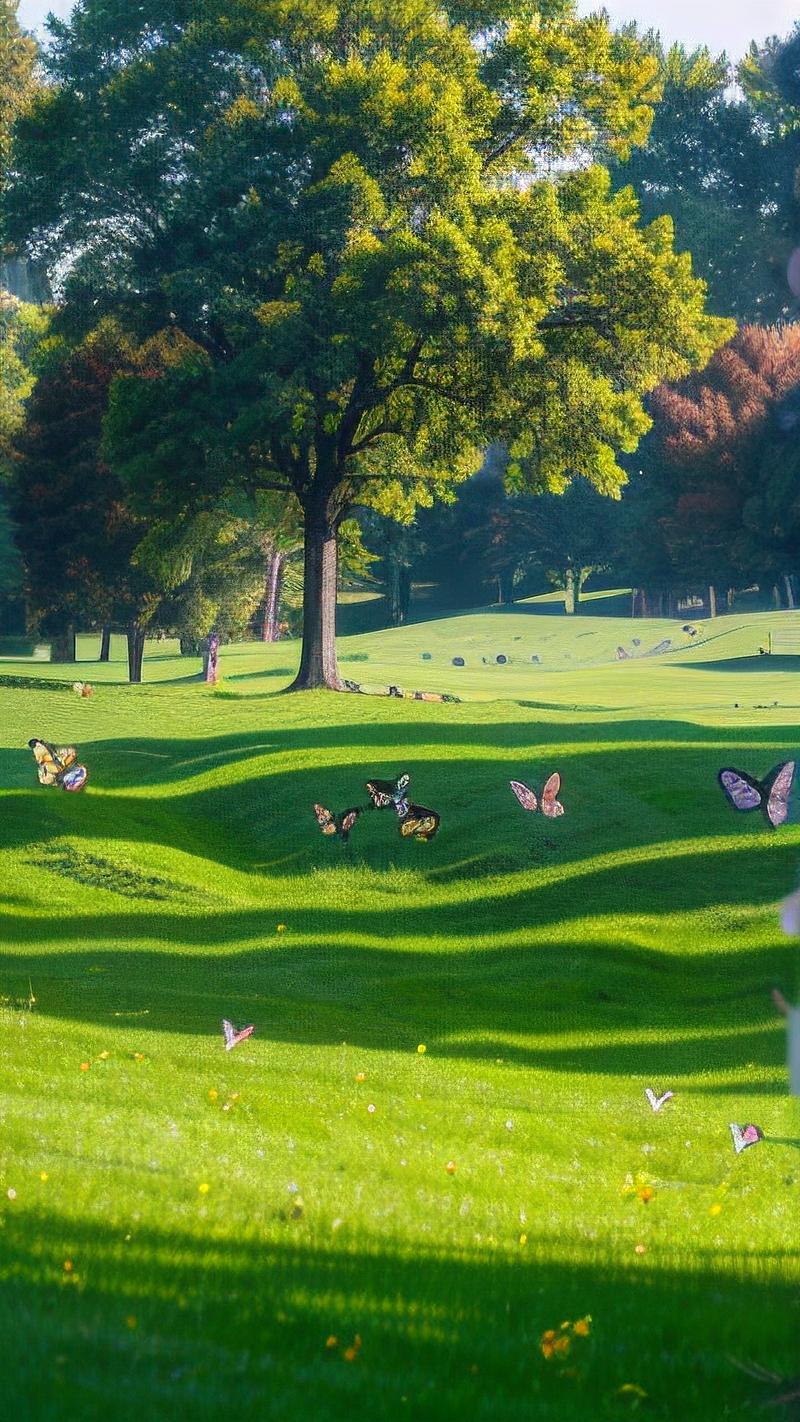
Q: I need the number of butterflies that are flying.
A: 9